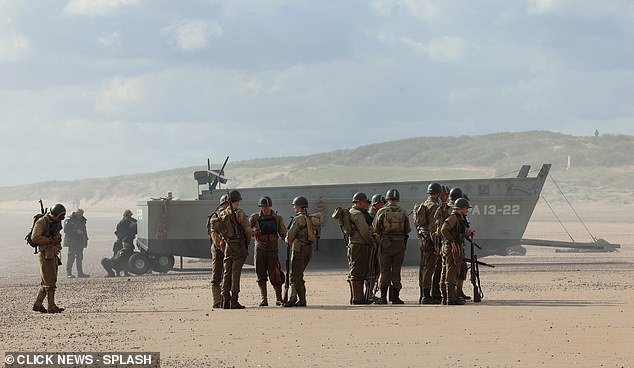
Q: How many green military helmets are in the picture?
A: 13